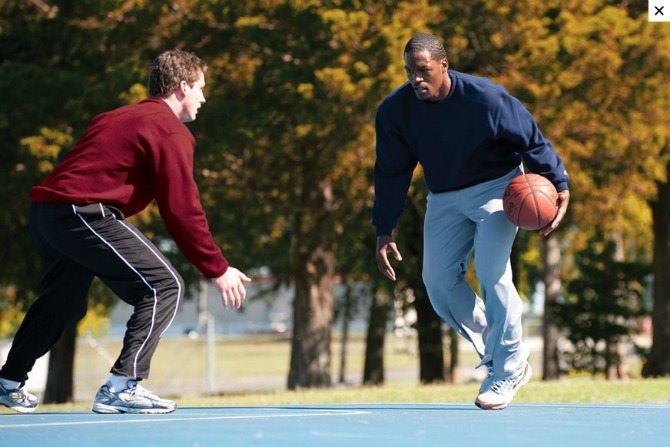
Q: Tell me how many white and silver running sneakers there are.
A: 2